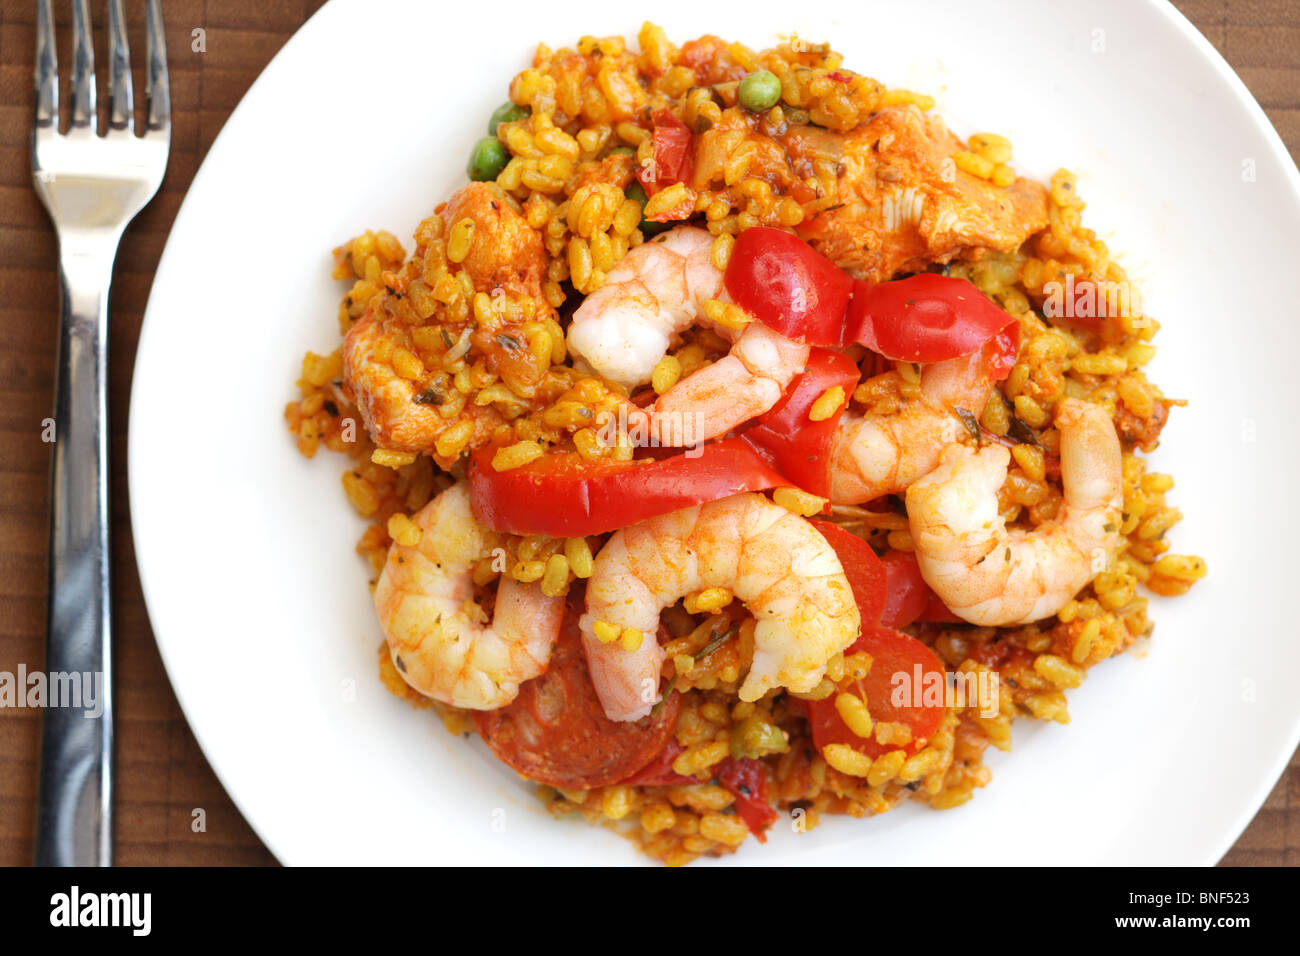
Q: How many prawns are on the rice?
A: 5